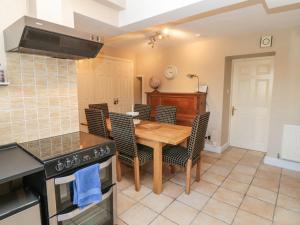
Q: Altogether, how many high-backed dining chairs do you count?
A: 6